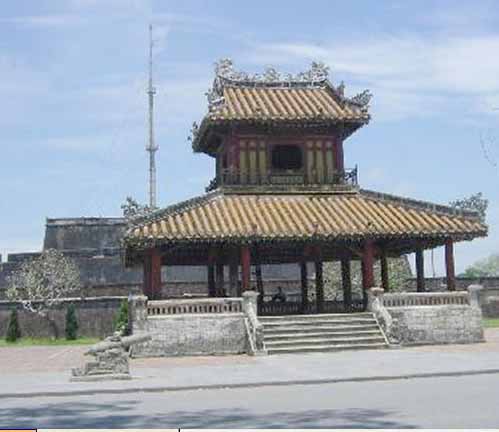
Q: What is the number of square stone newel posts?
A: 4